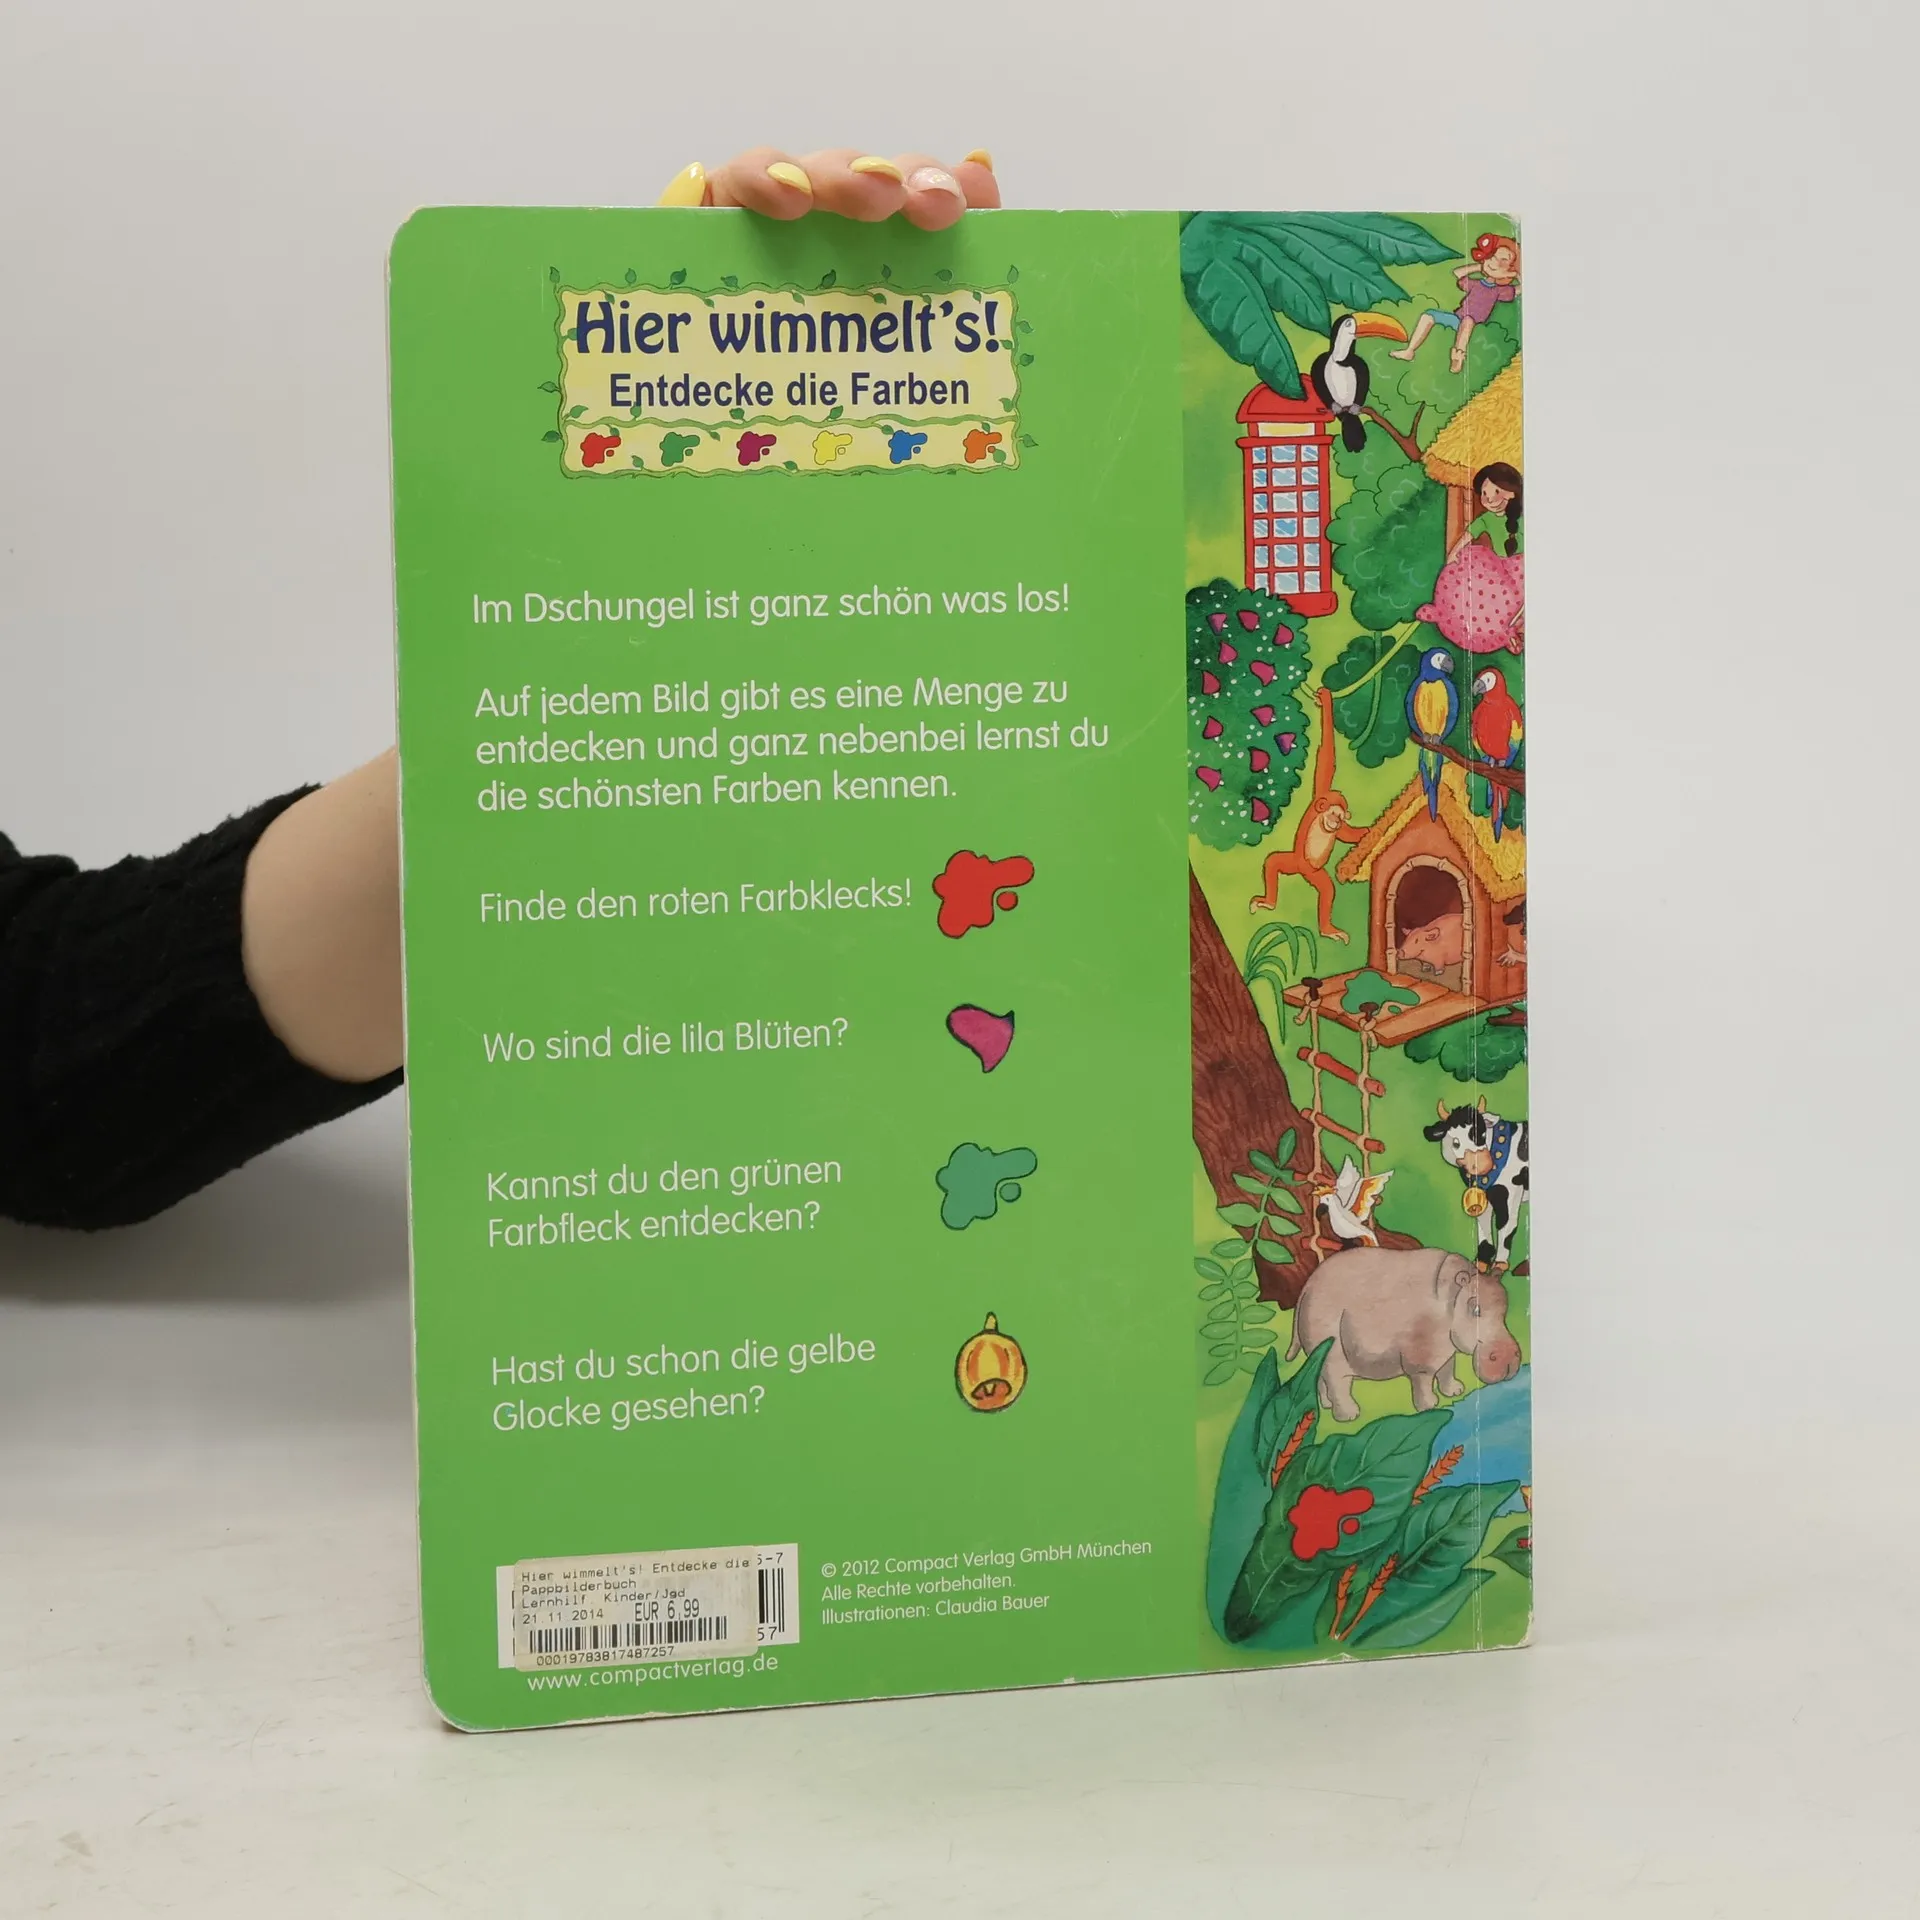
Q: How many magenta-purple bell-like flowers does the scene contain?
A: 13